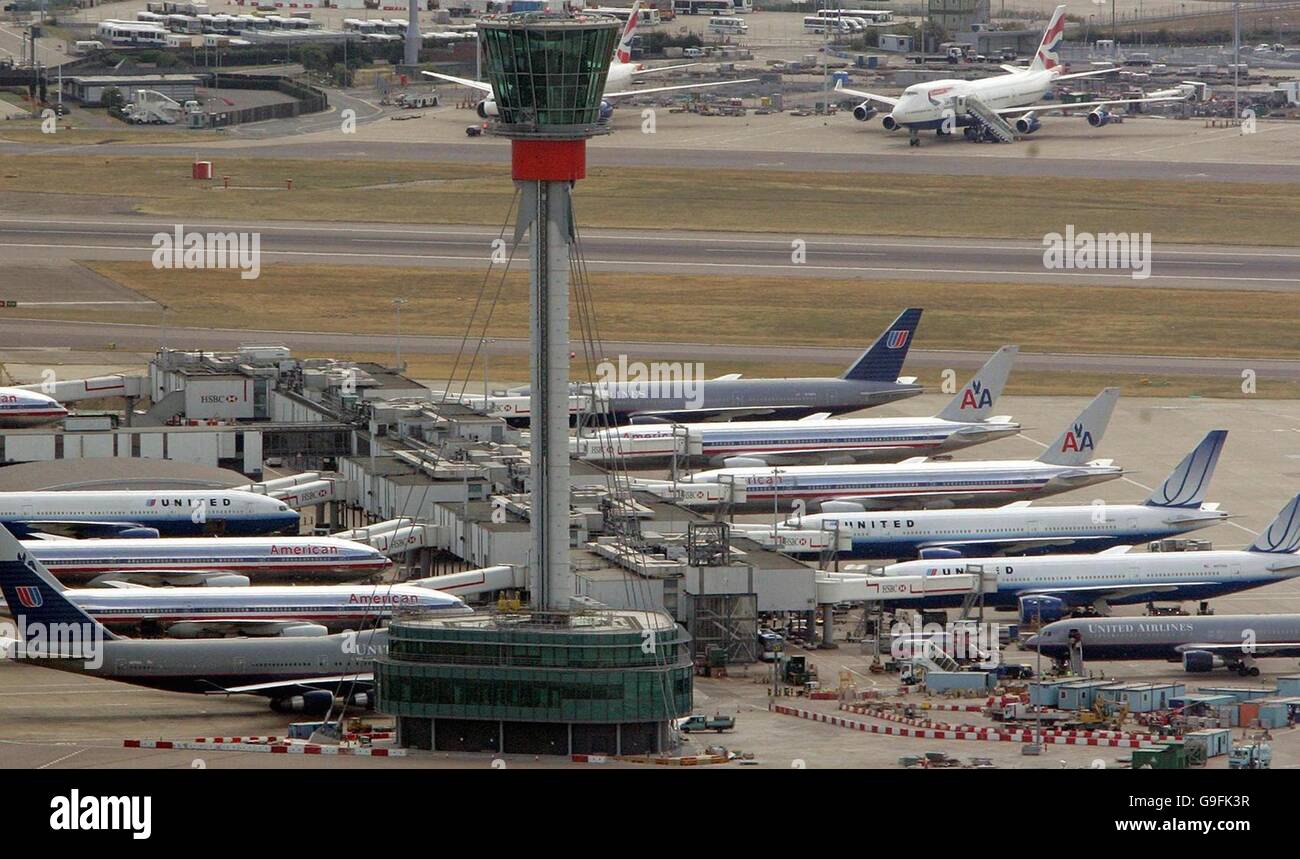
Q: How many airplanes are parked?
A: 13